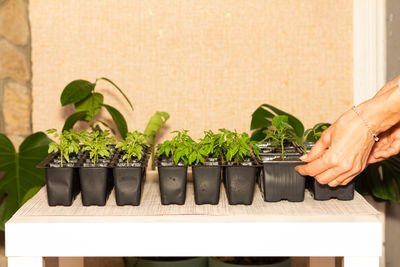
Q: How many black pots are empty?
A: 0